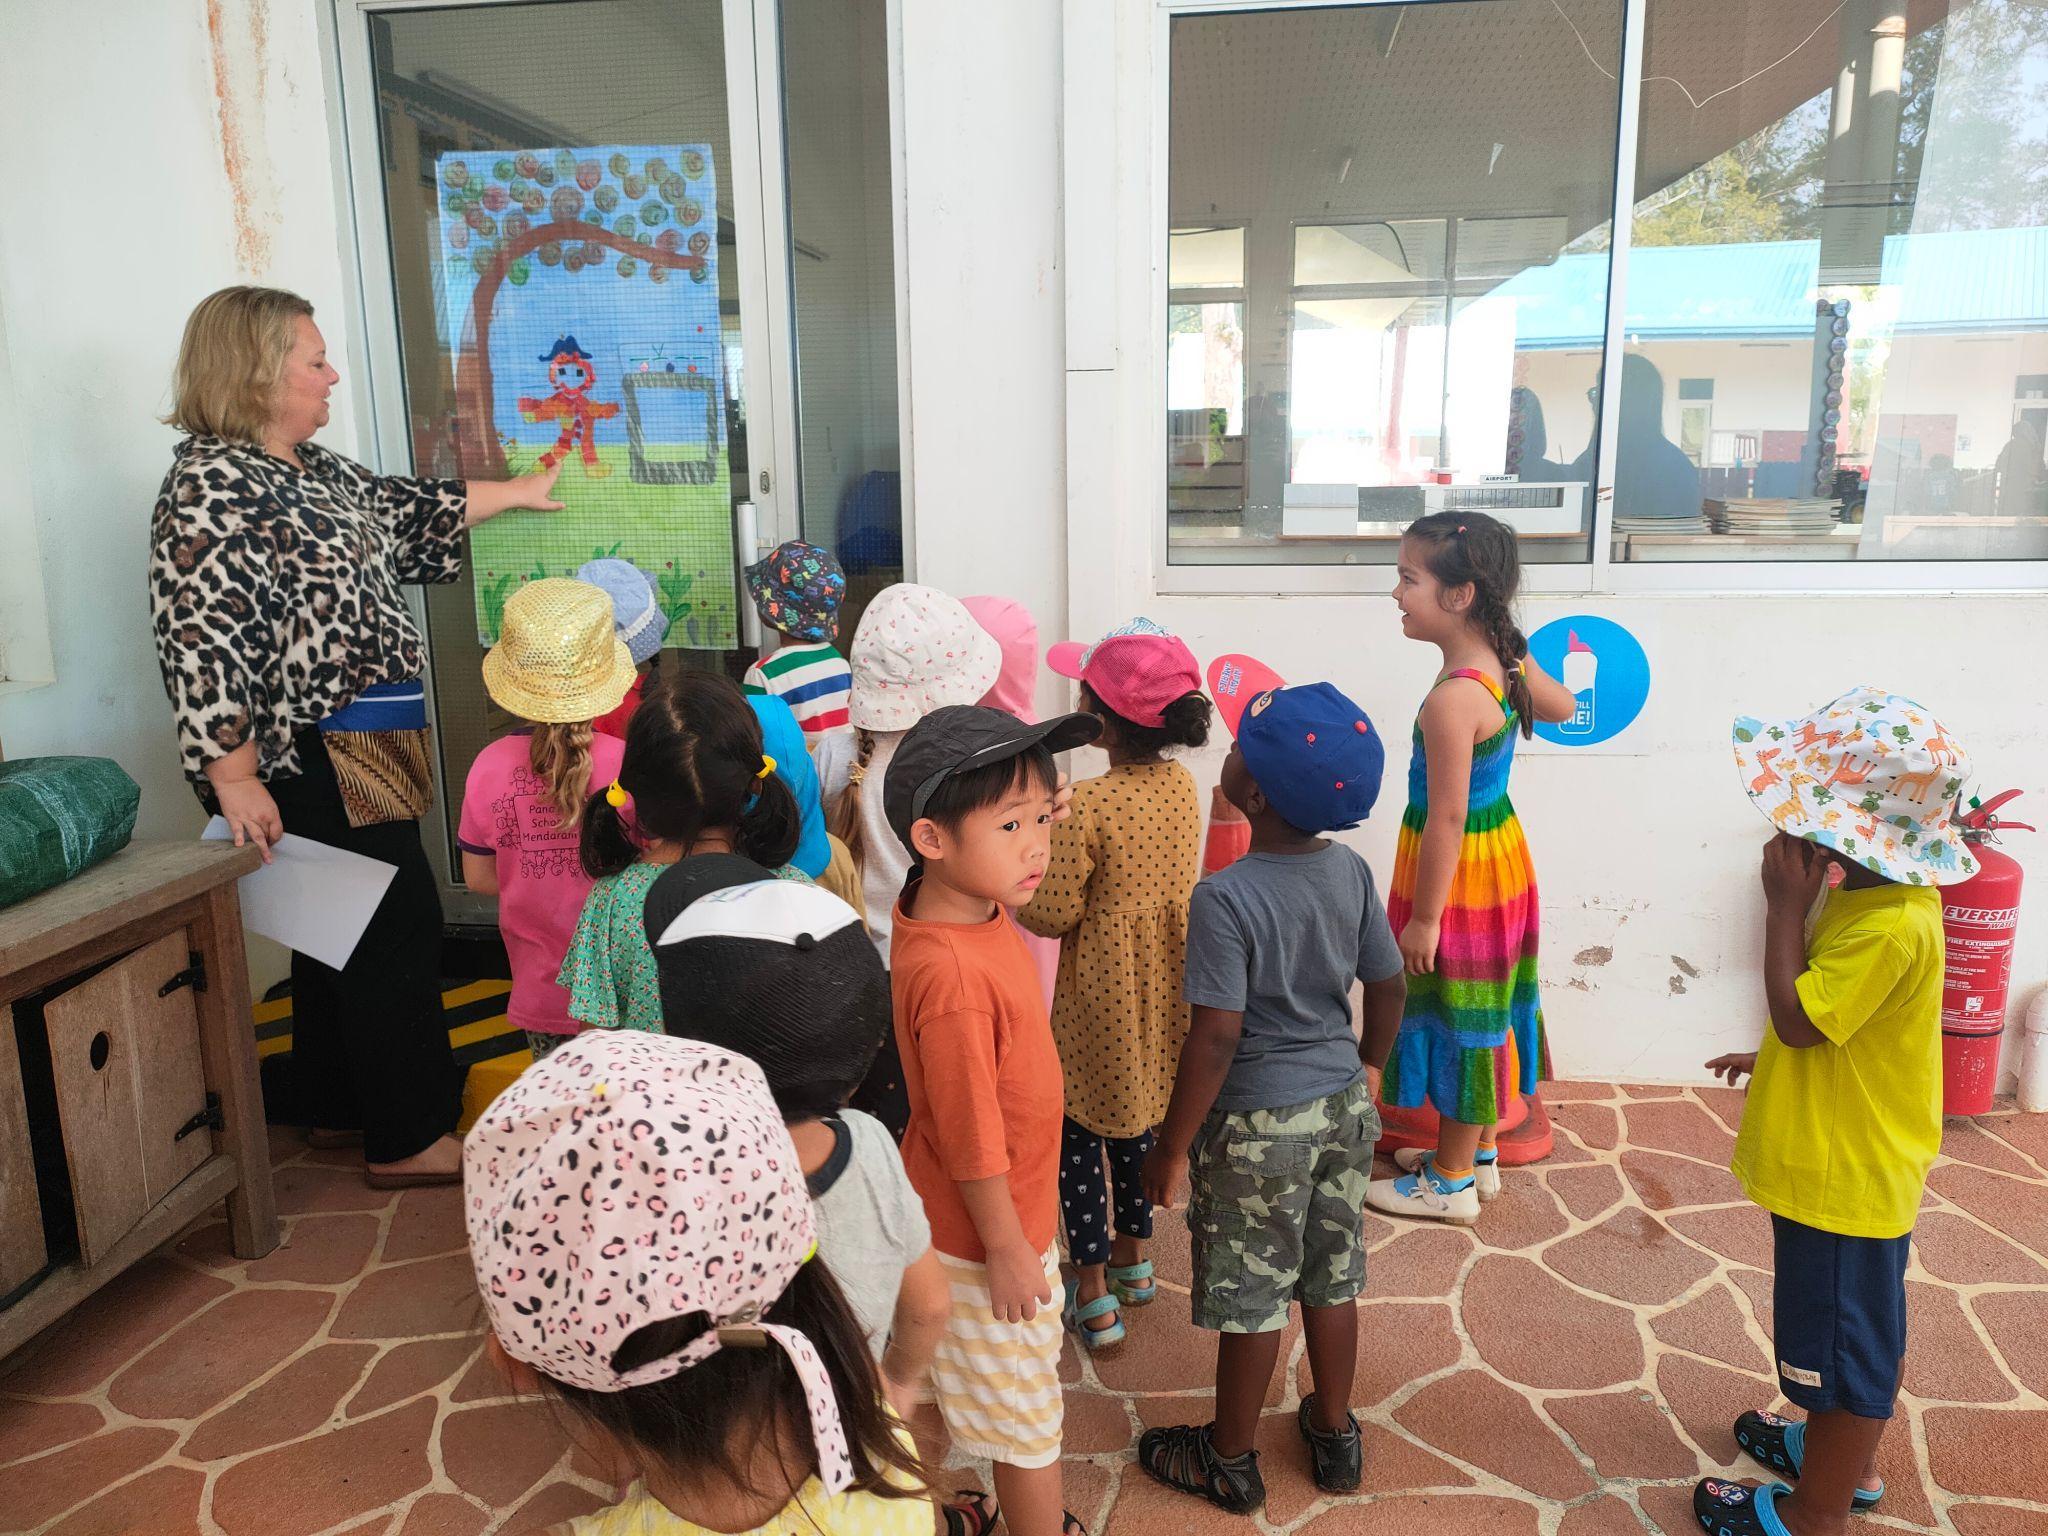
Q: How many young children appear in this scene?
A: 14